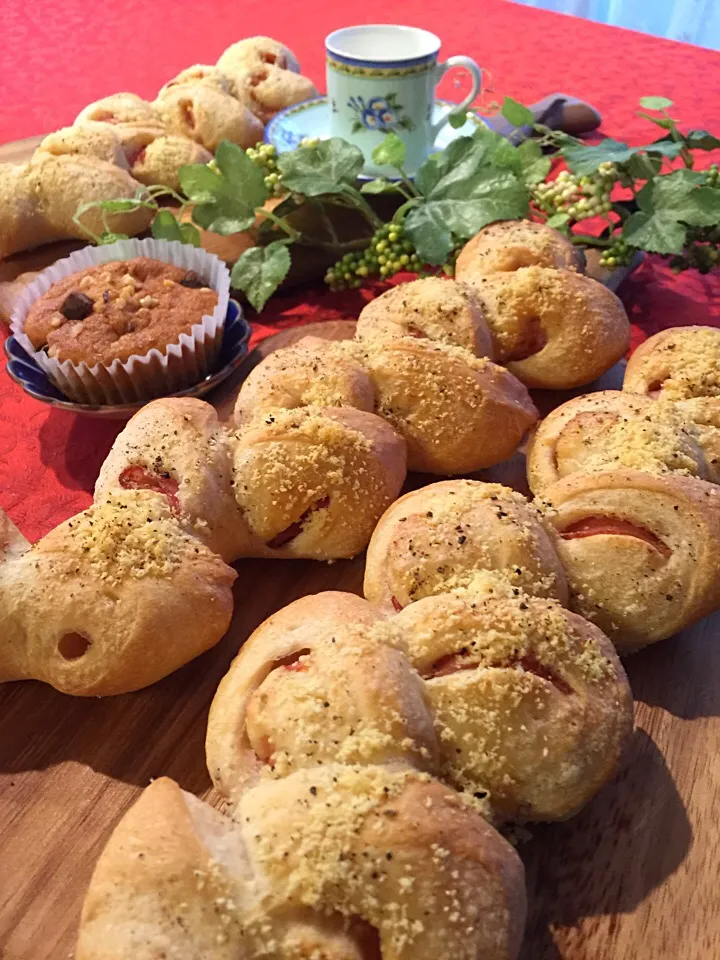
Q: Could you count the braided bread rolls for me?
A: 3